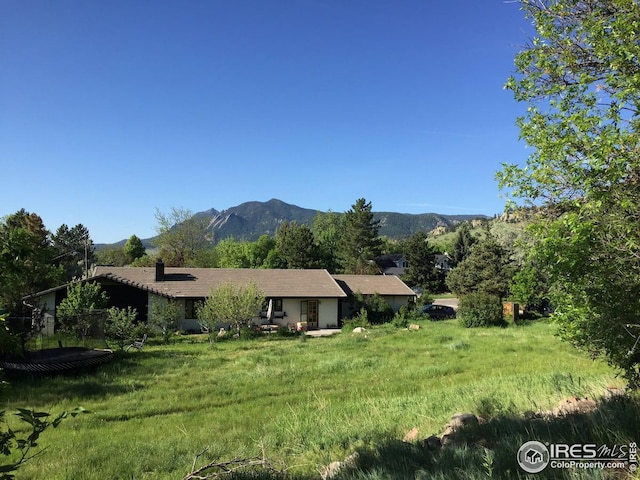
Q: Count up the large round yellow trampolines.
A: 0